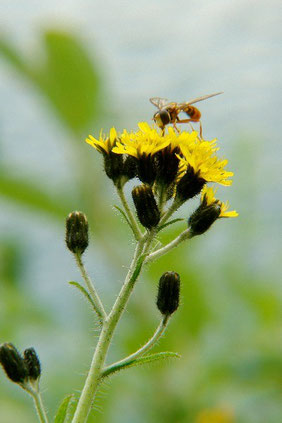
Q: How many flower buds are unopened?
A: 5